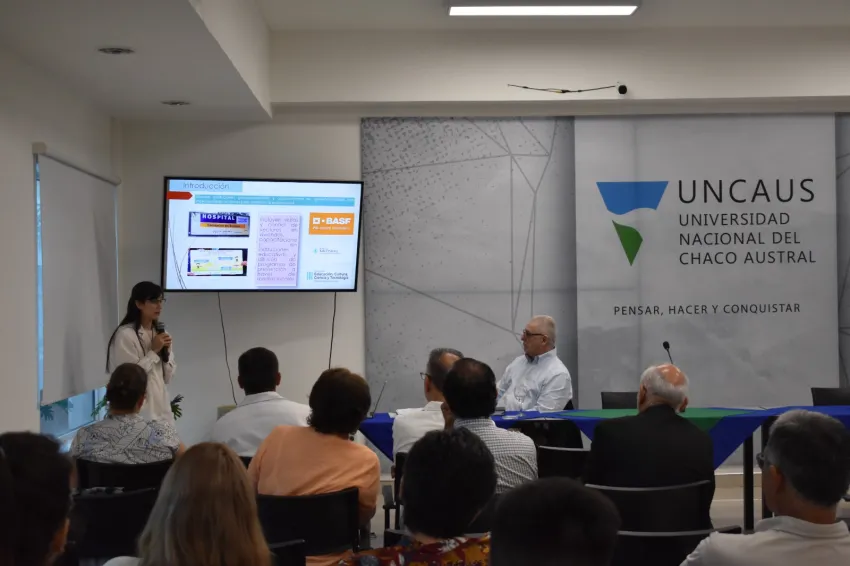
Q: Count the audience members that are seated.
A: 11